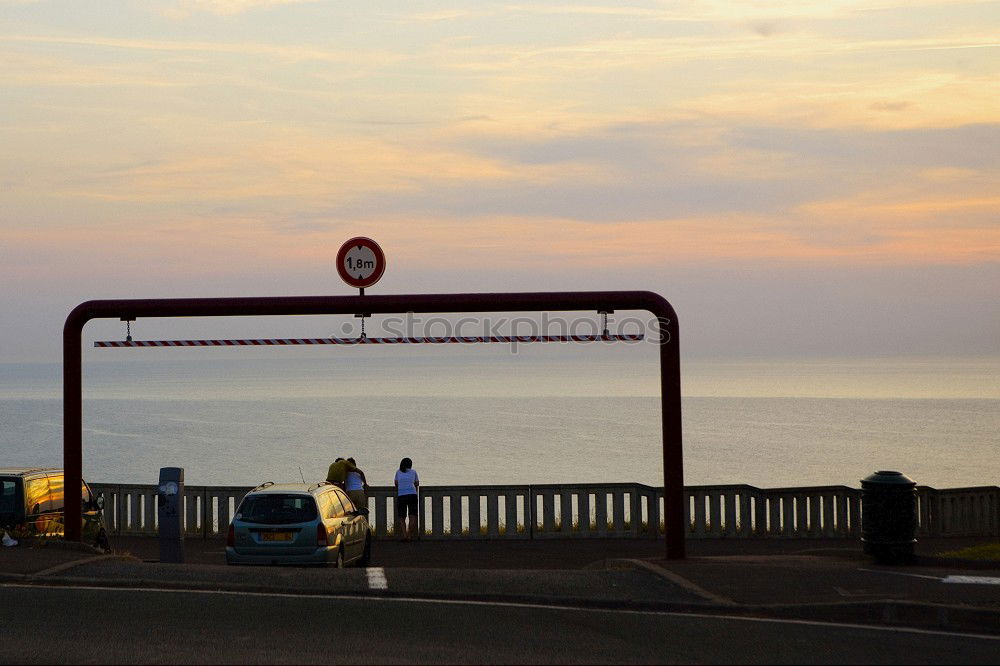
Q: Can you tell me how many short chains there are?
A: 3